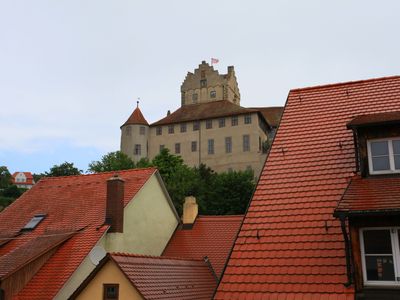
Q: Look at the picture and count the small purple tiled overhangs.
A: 0